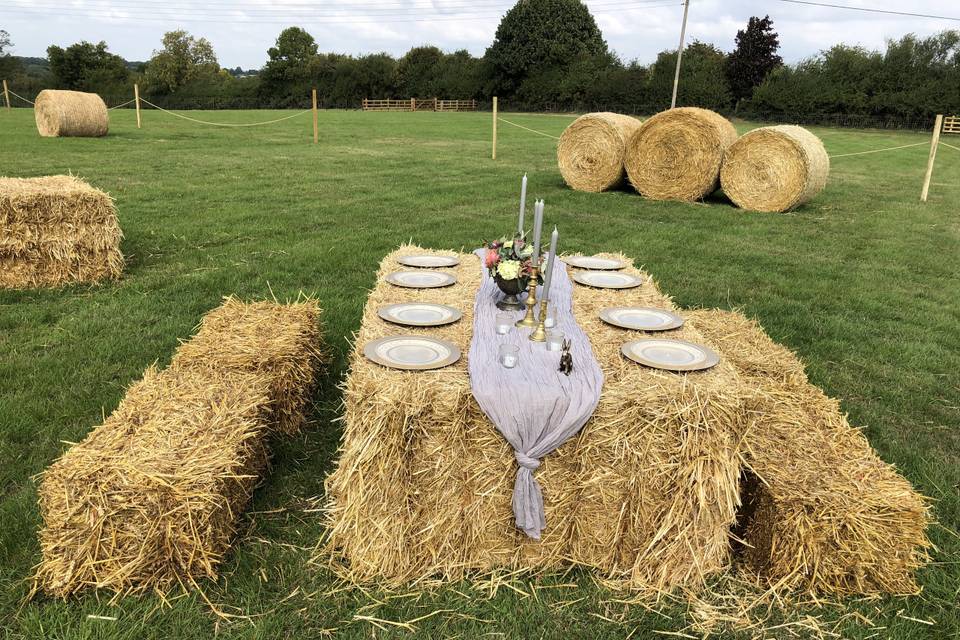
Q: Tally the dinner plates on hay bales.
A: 8